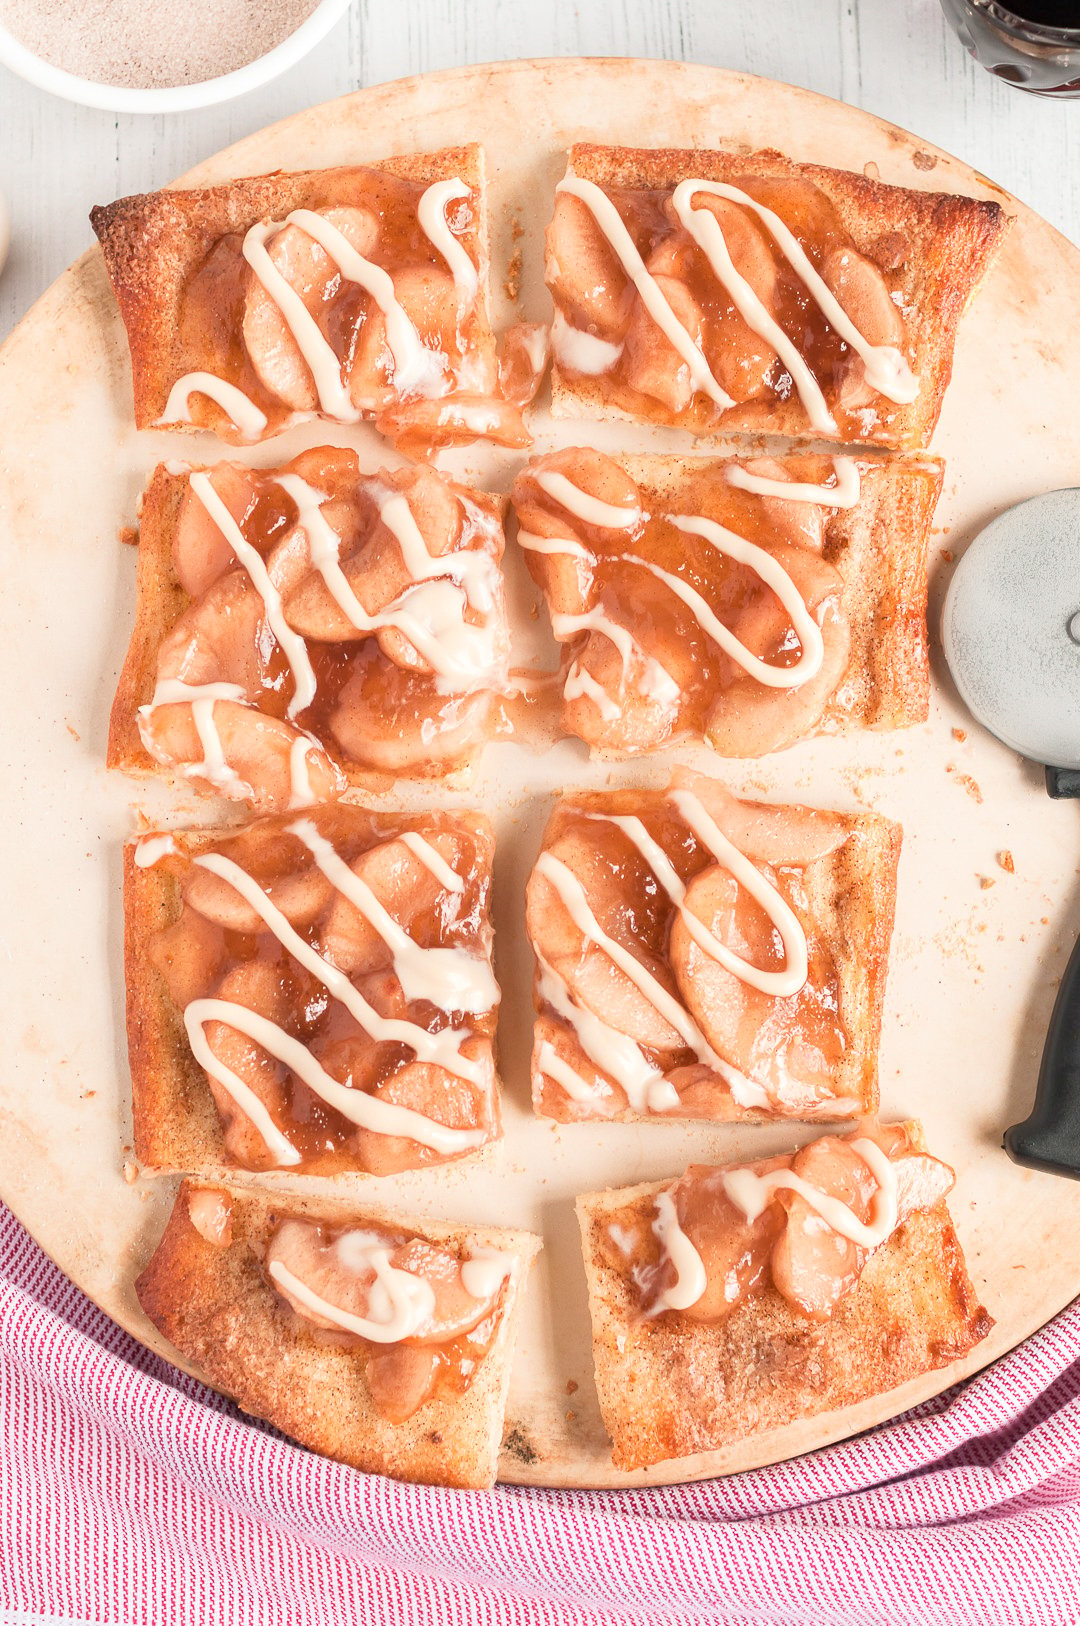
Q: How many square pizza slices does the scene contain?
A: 8